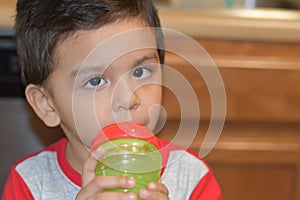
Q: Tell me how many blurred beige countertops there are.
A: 1